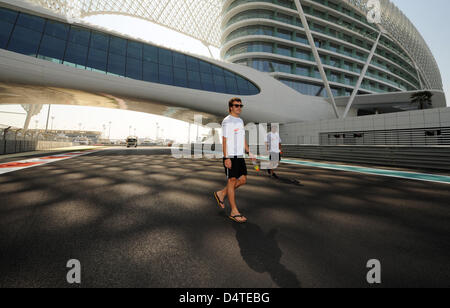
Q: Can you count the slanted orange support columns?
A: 0